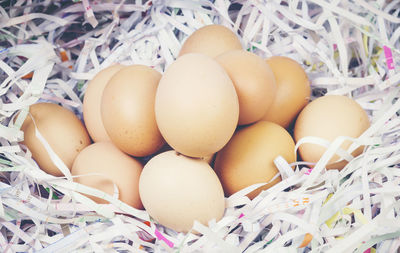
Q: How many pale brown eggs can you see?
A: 11